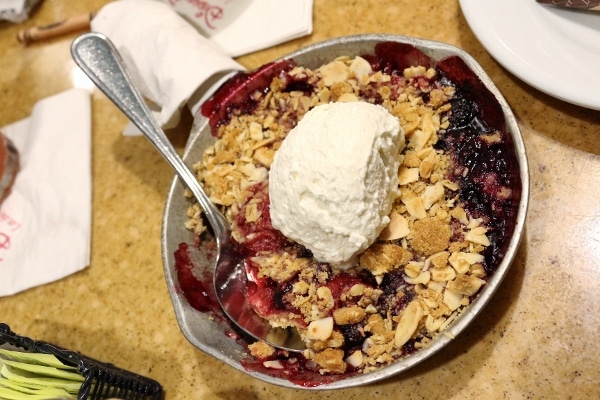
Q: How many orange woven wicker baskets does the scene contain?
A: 0